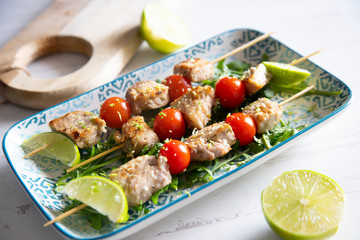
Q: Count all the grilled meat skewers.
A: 3